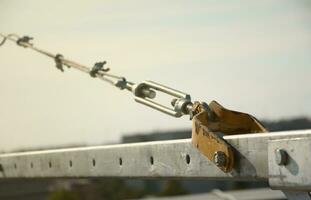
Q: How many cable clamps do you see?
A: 3